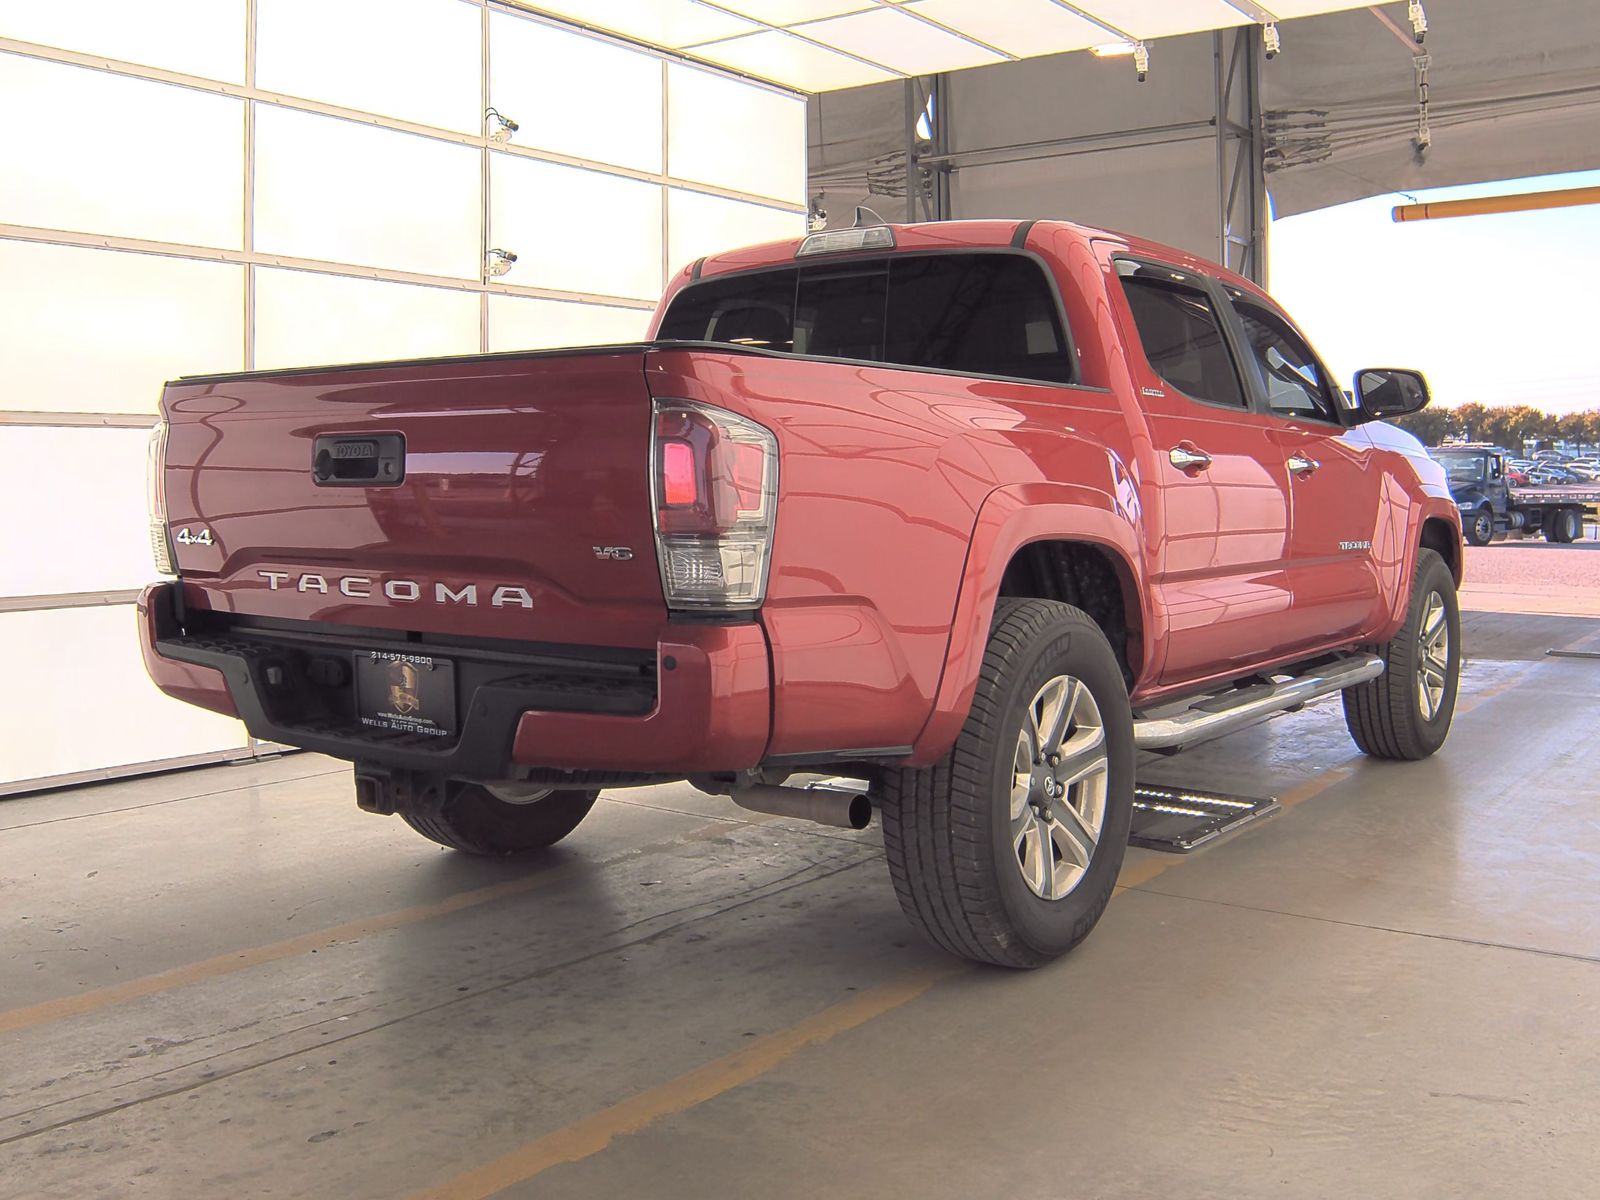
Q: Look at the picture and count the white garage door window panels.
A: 13